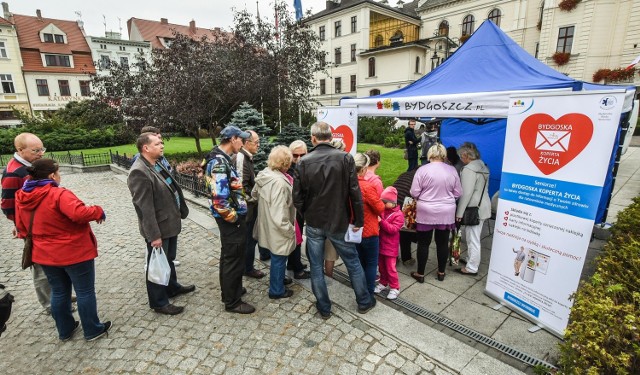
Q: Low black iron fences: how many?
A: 1